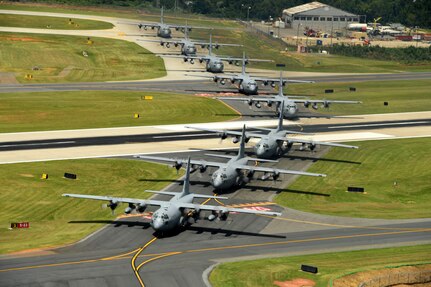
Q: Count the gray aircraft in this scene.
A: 8